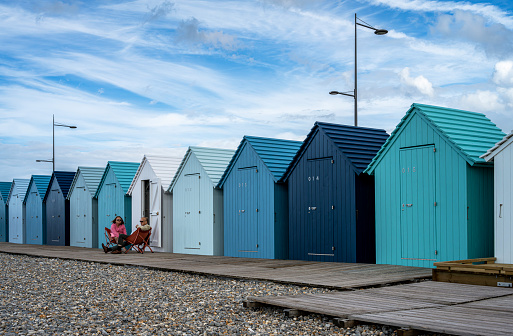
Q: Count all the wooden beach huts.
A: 12